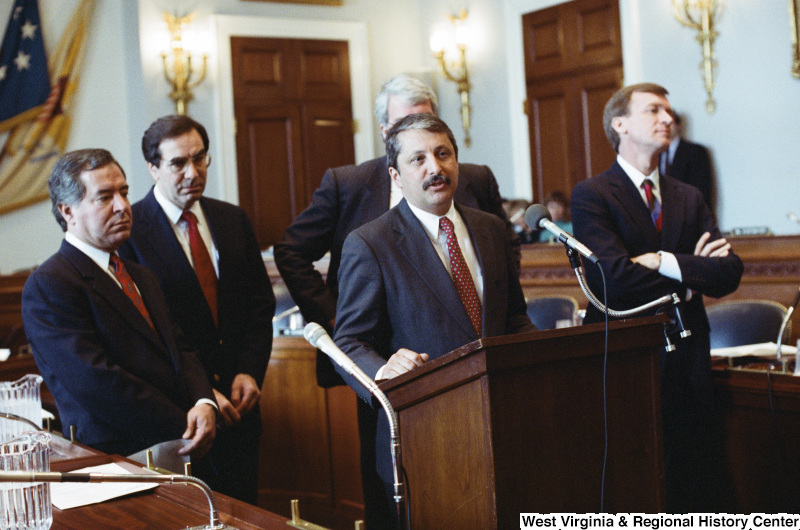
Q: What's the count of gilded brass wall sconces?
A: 3